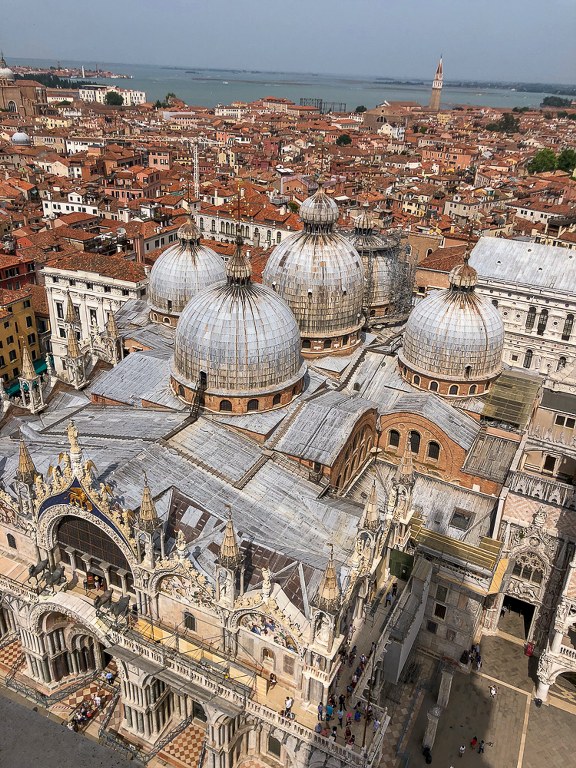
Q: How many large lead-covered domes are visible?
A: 5